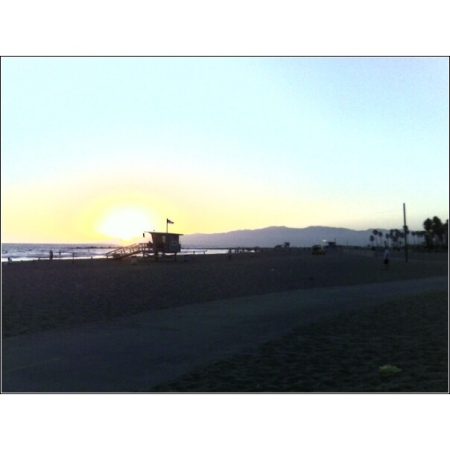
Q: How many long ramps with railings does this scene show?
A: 1